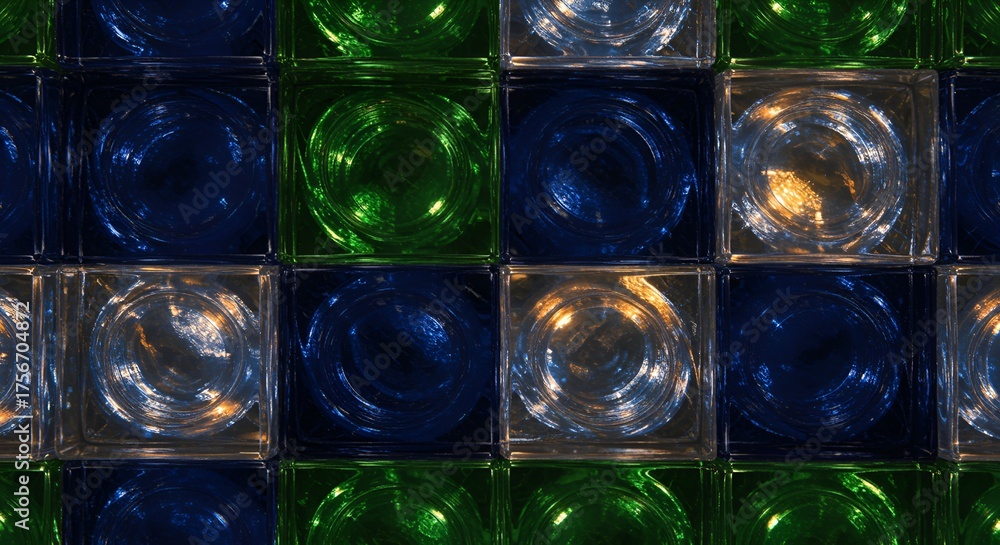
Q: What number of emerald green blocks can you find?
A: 10